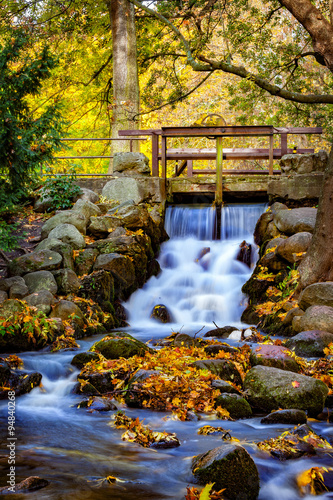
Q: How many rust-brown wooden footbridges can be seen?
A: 1